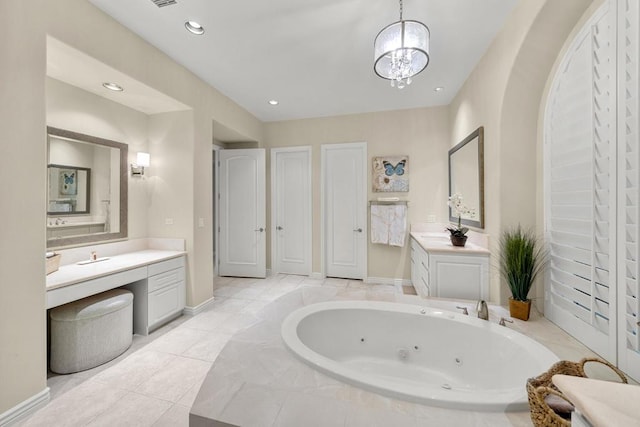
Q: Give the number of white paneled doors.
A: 3